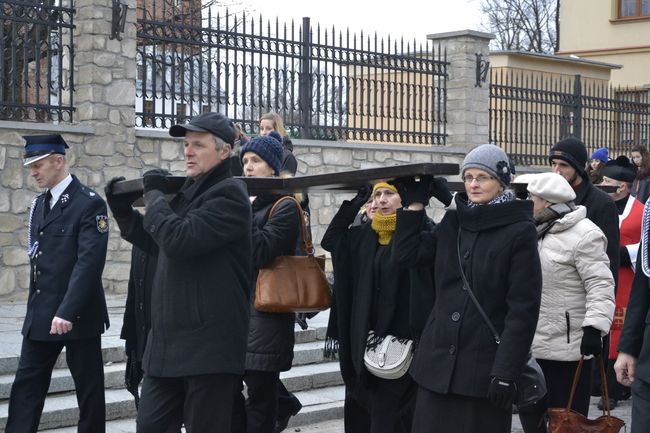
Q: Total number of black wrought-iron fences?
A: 3